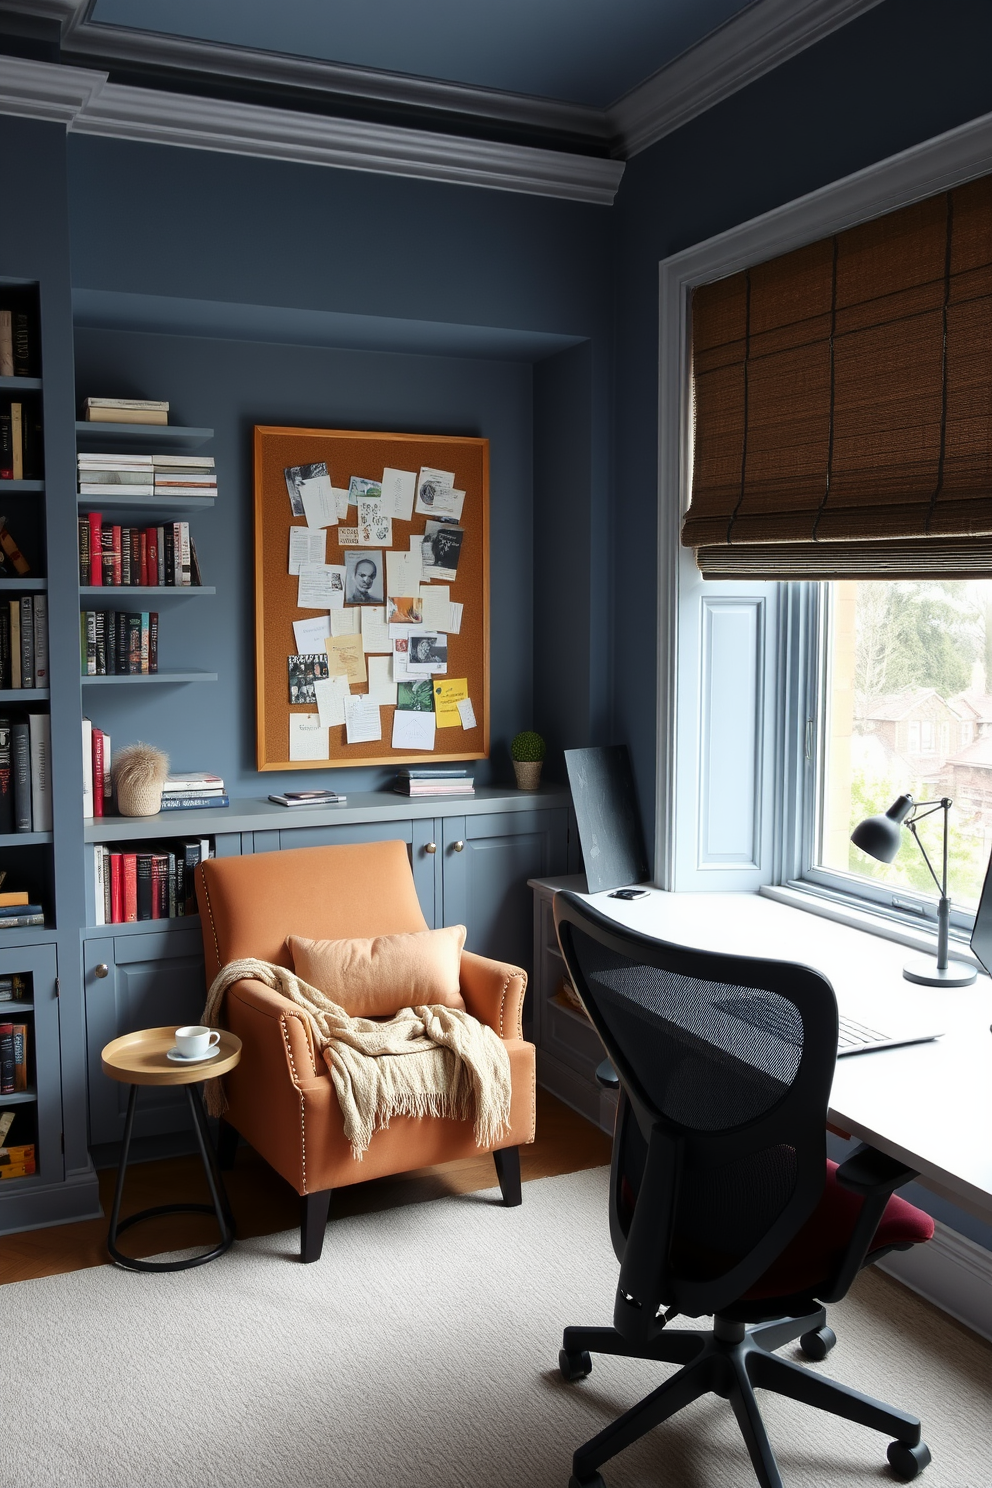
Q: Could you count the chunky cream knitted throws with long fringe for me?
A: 1